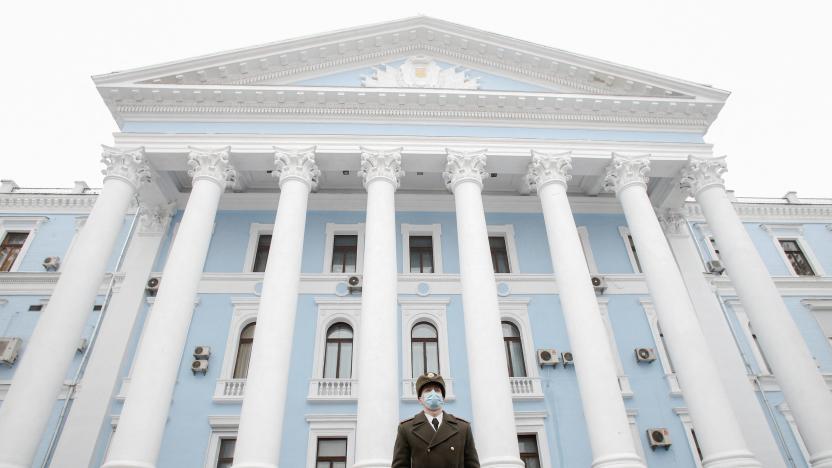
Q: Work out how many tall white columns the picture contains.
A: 8